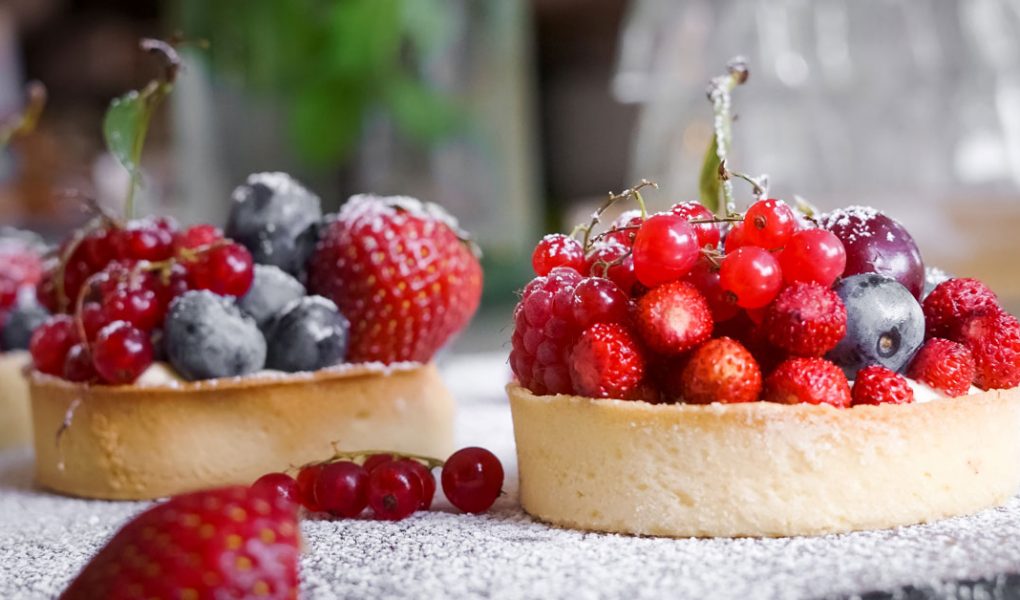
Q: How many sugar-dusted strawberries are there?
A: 1